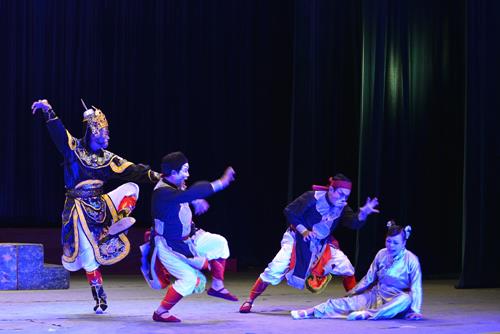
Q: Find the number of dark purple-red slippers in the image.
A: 3